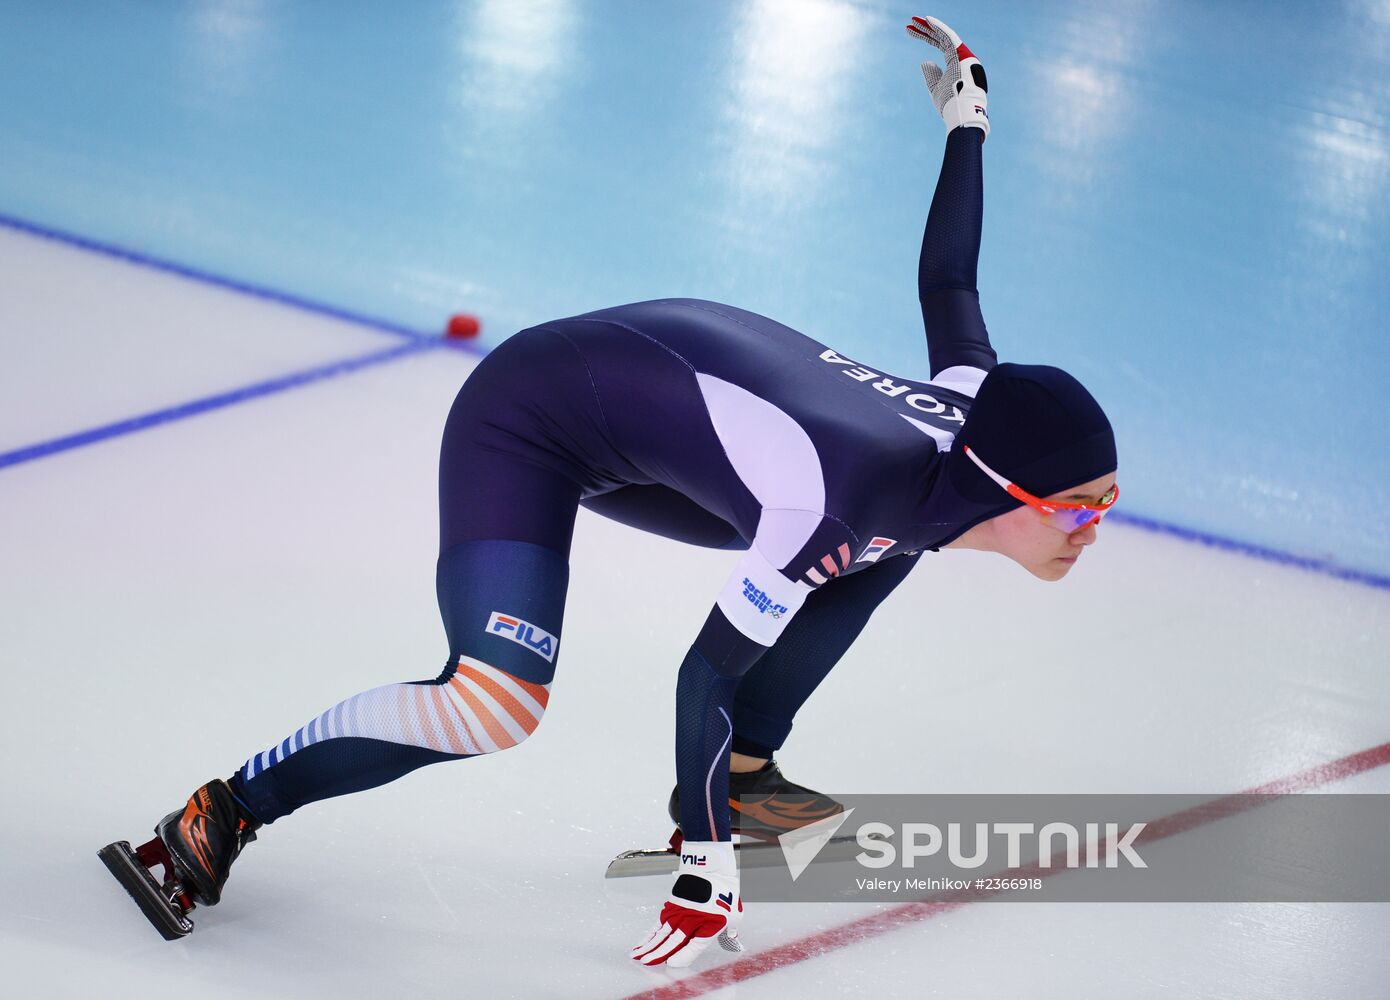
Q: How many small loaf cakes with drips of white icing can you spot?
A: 0